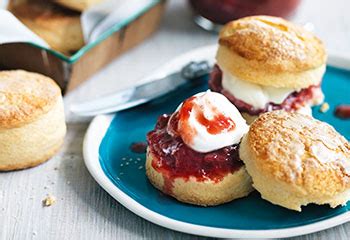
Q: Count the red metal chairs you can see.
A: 0